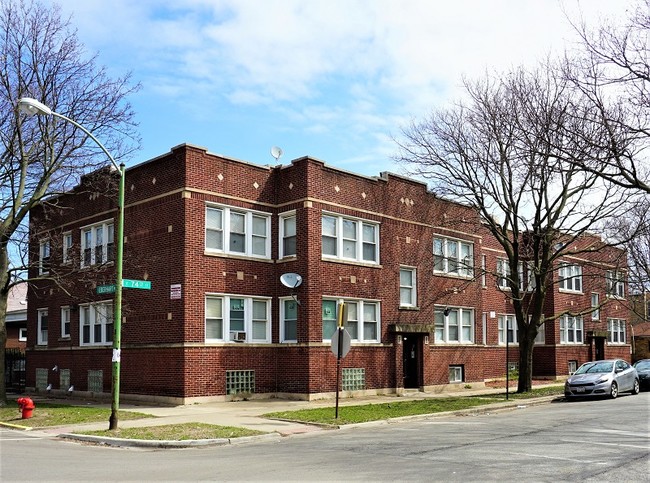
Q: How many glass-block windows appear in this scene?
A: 5